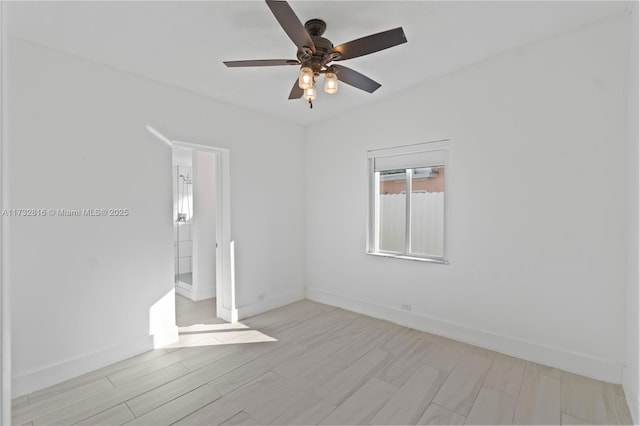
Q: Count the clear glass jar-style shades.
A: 3